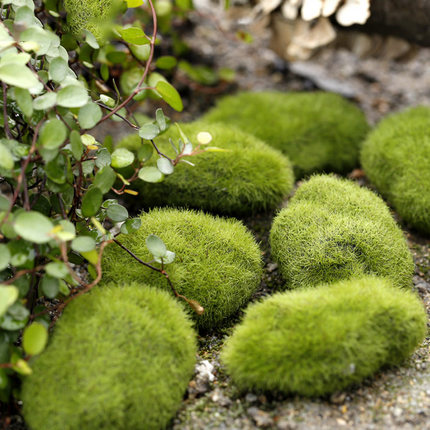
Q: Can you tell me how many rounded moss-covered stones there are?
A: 7